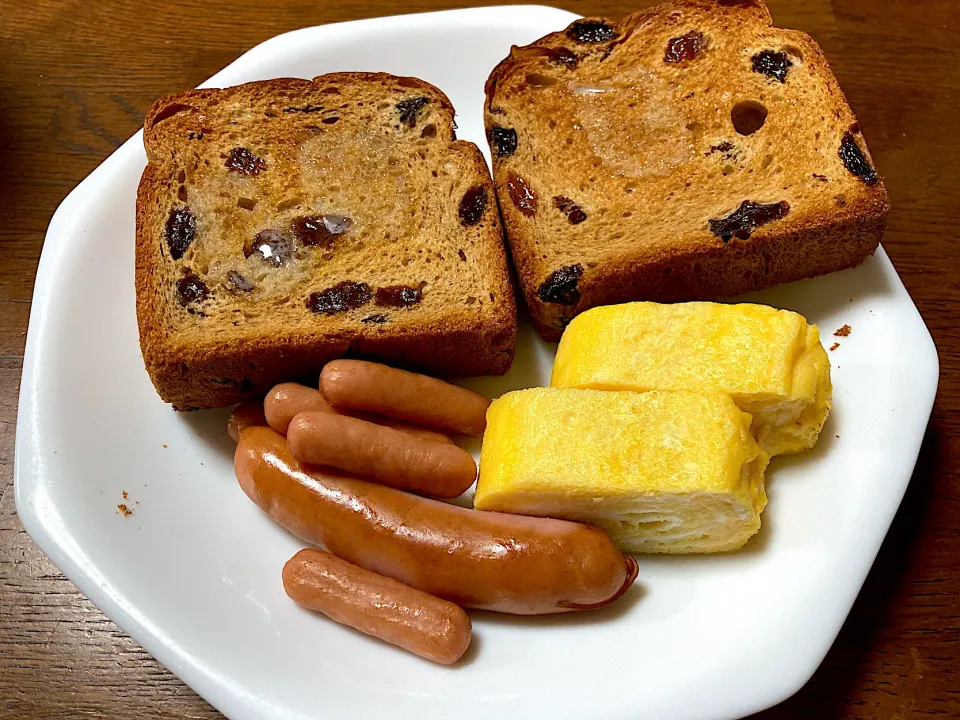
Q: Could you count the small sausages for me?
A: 5